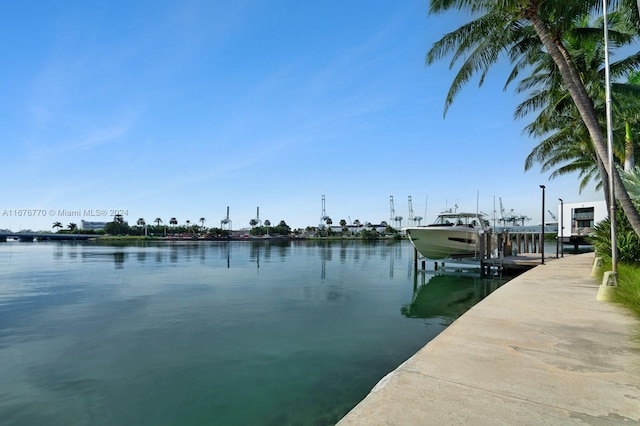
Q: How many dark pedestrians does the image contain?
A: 0